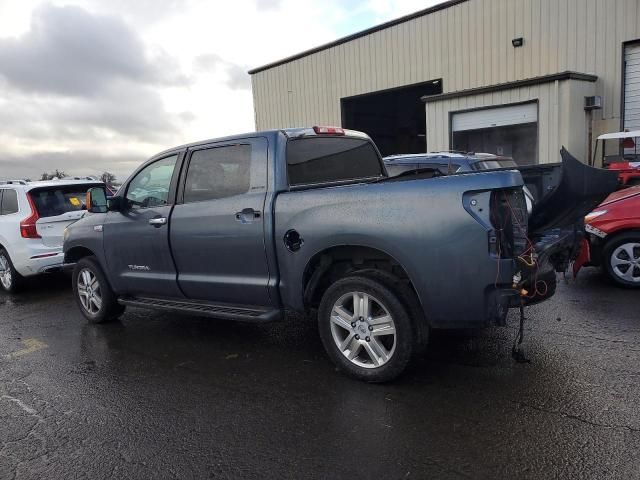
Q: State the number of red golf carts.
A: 1